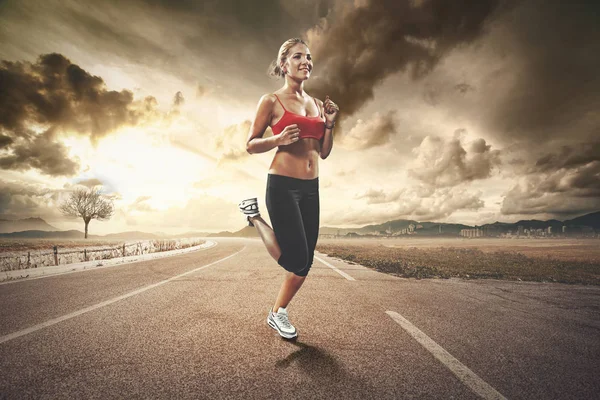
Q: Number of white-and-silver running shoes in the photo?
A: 2